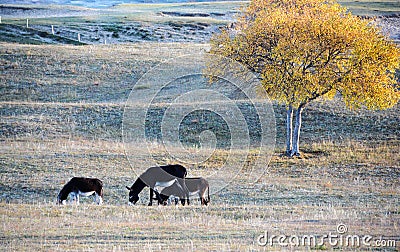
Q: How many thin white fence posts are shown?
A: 5